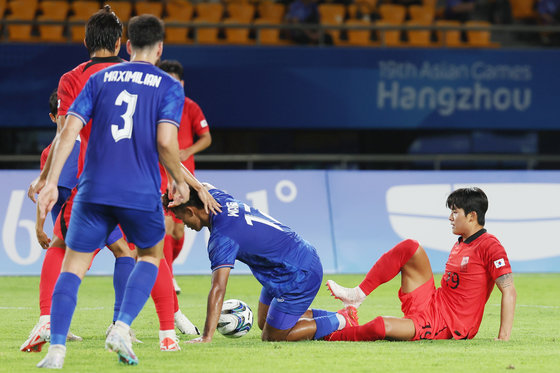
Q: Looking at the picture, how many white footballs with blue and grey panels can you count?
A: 1